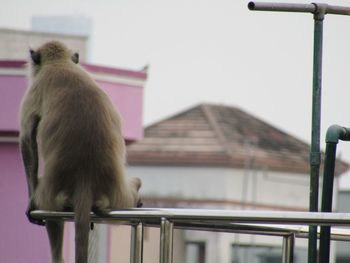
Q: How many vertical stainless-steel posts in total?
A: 3